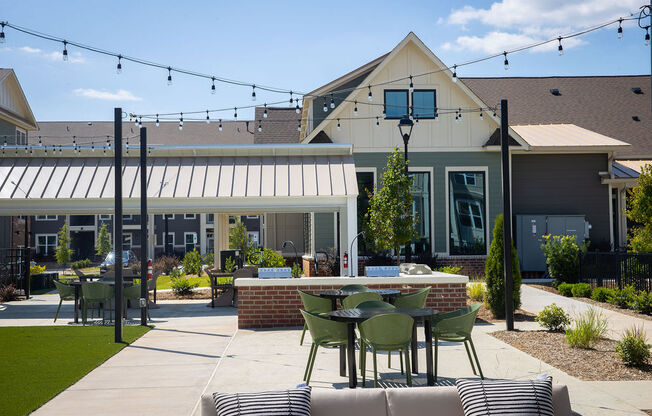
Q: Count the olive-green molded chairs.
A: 12